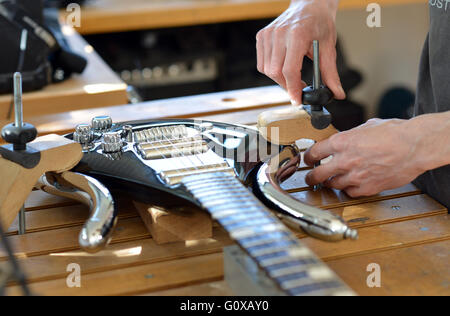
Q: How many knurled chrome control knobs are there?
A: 3